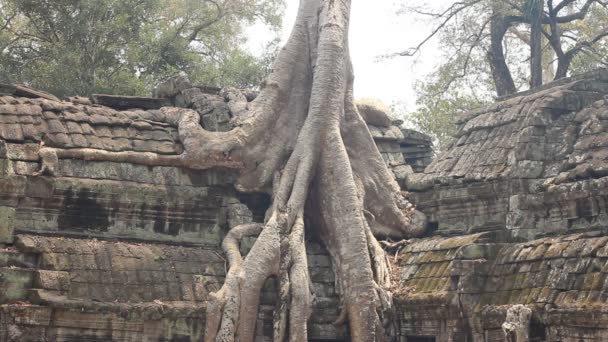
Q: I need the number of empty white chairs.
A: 0